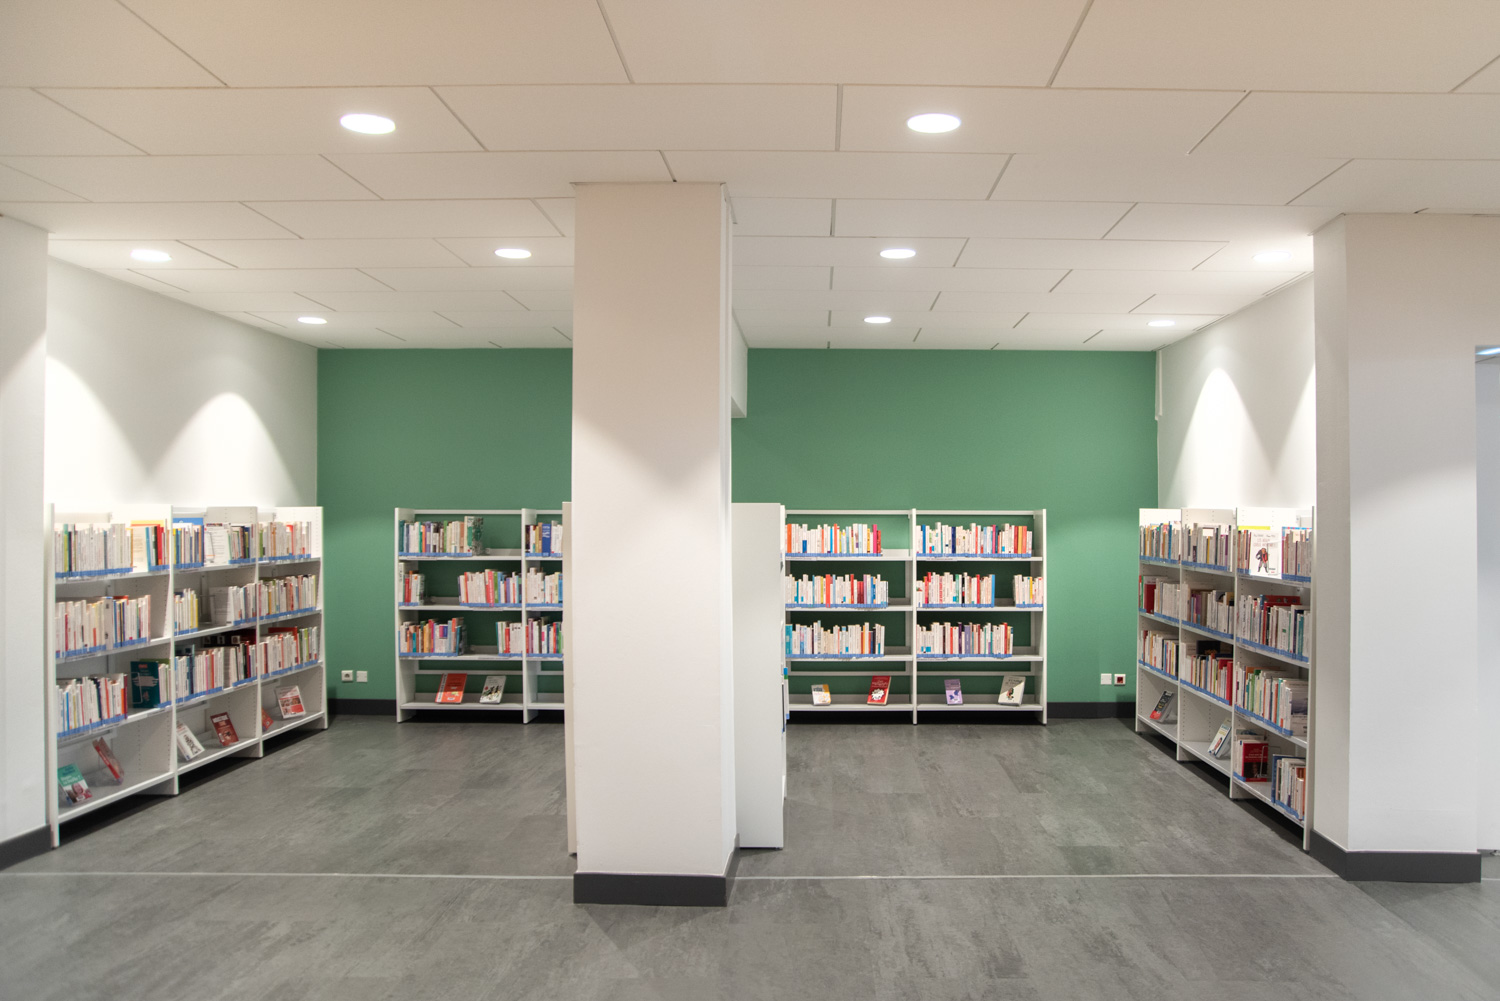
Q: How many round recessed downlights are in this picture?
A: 9